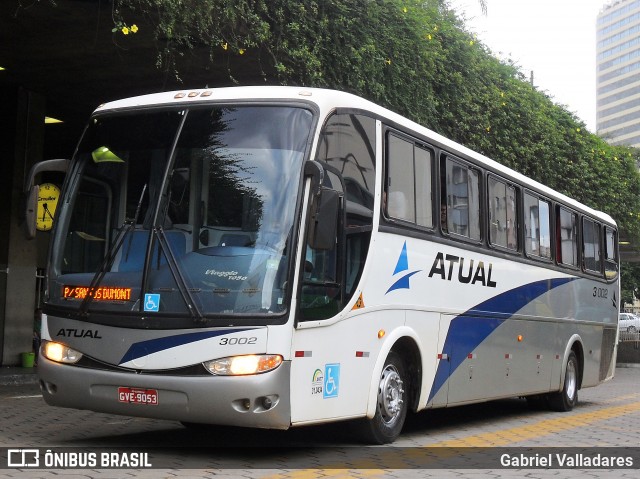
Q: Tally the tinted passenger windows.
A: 7